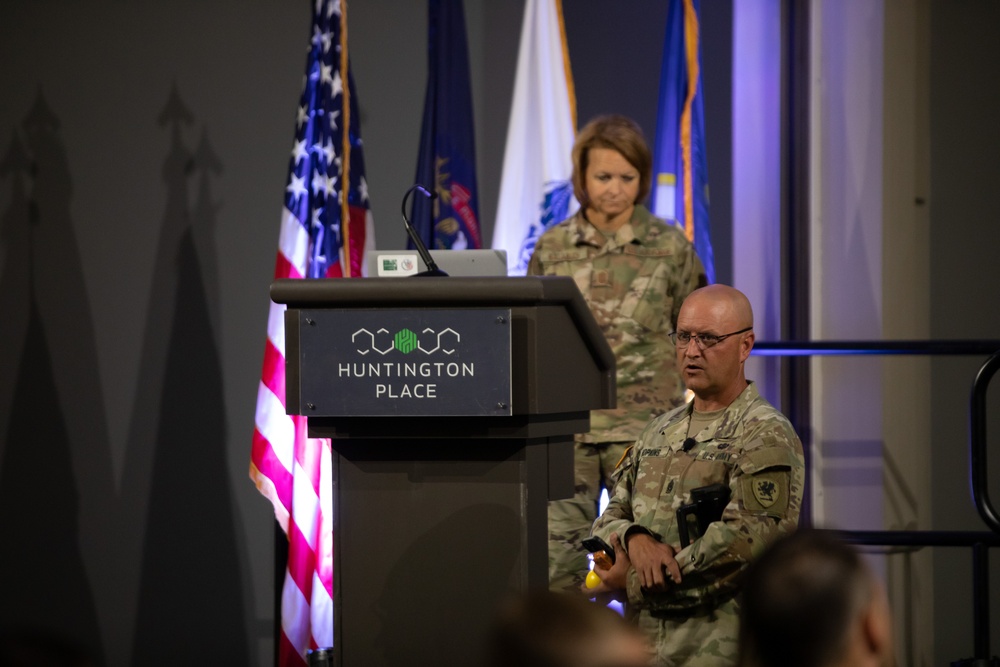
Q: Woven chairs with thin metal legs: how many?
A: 0